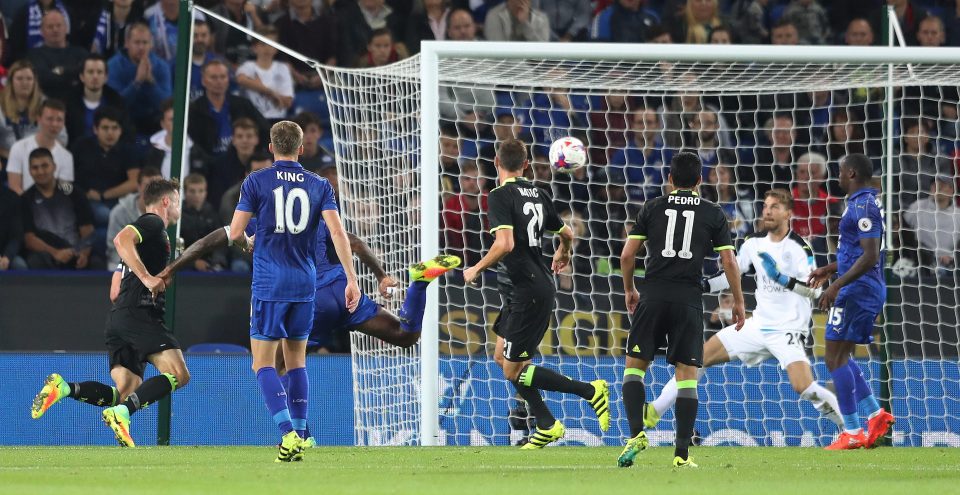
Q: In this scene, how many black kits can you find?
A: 3